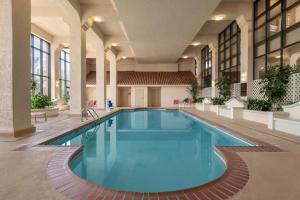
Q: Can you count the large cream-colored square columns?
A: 4